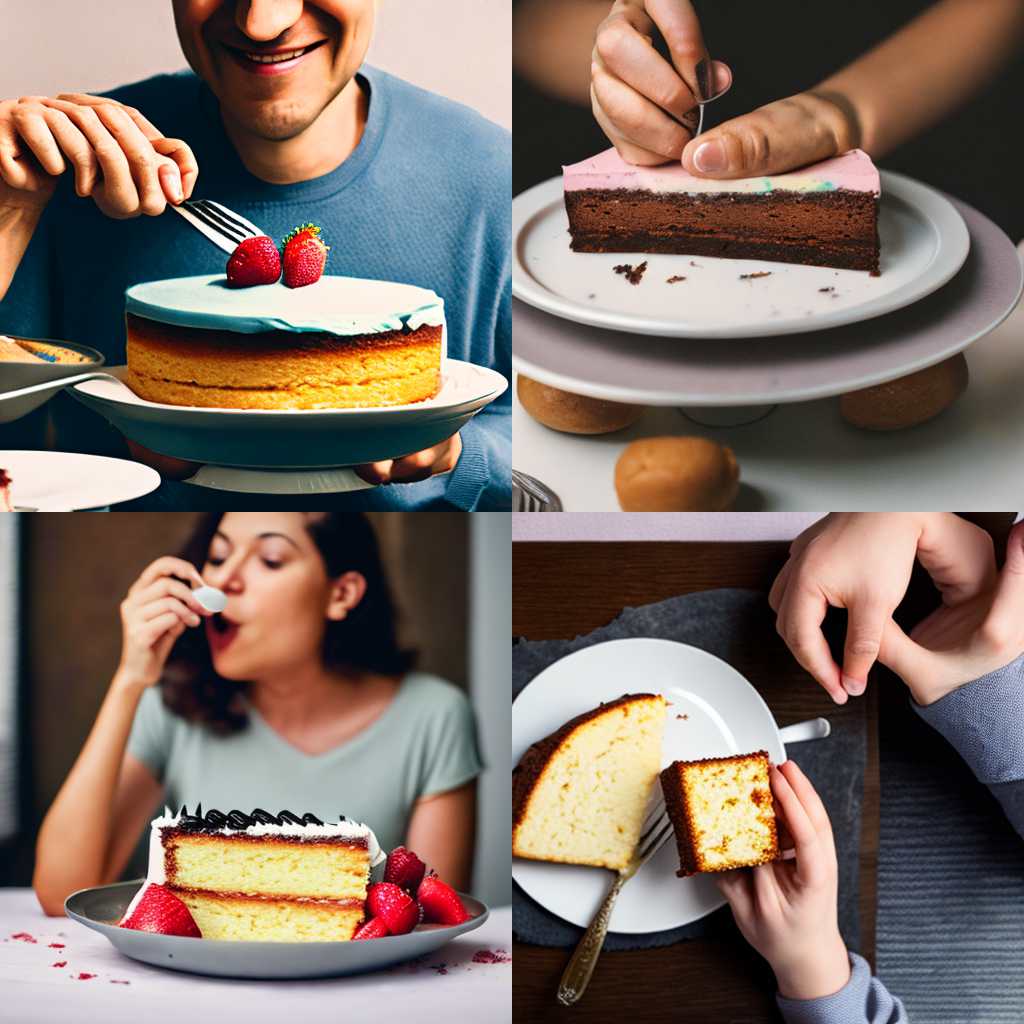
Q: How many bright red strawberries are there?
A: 7